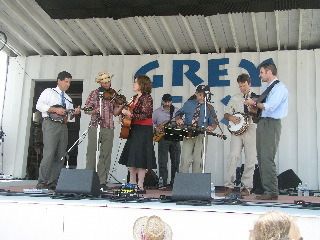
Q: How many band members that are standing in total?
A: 7